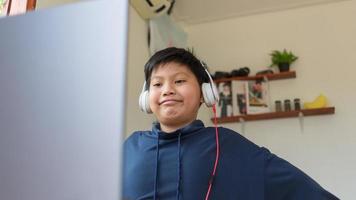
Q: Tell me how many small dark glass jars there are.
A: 3